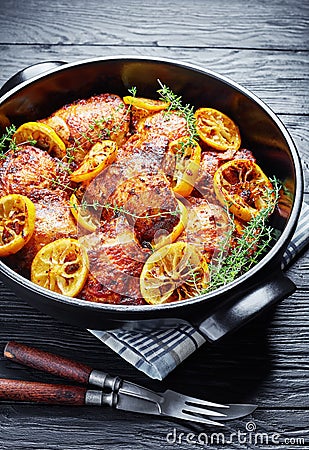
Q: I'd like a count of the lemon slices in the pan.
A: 11